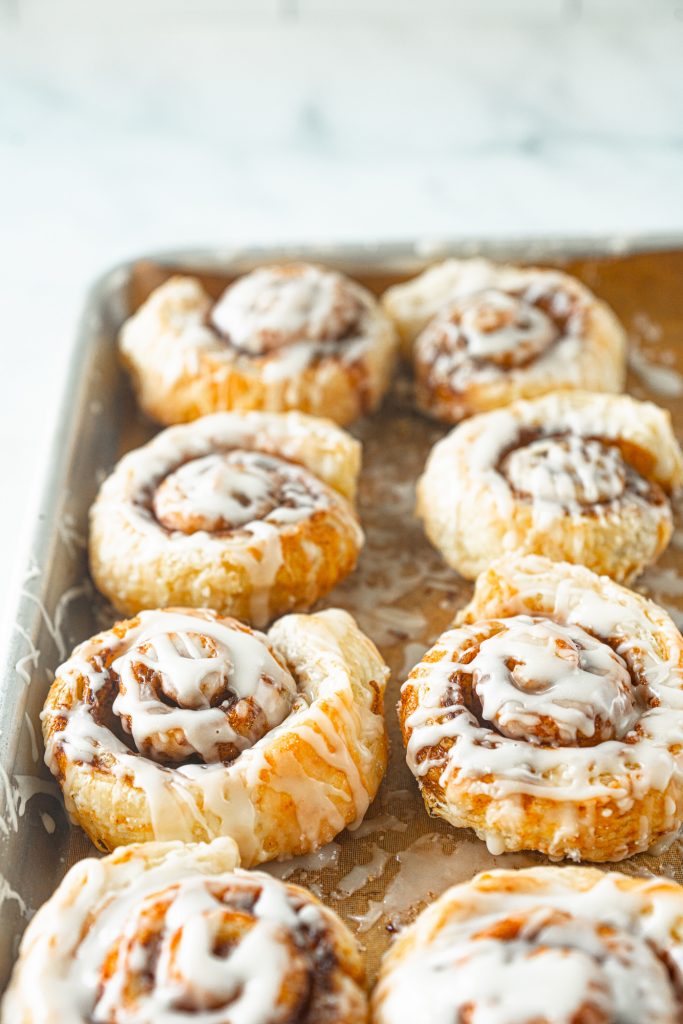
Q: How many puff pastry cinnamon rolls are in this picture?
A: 8